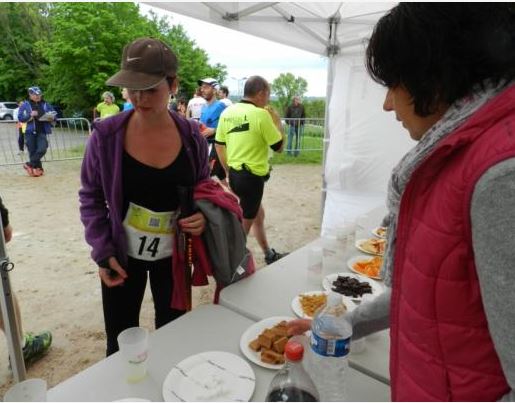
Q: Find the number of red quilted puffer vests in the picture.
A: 1